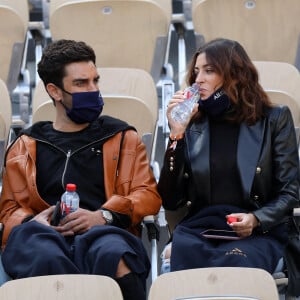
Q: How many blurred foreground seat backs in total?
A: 2